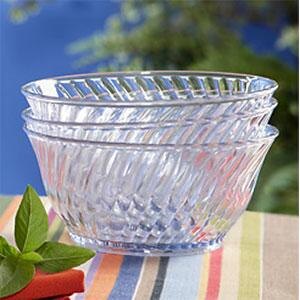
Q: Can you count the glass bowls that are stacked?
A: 3